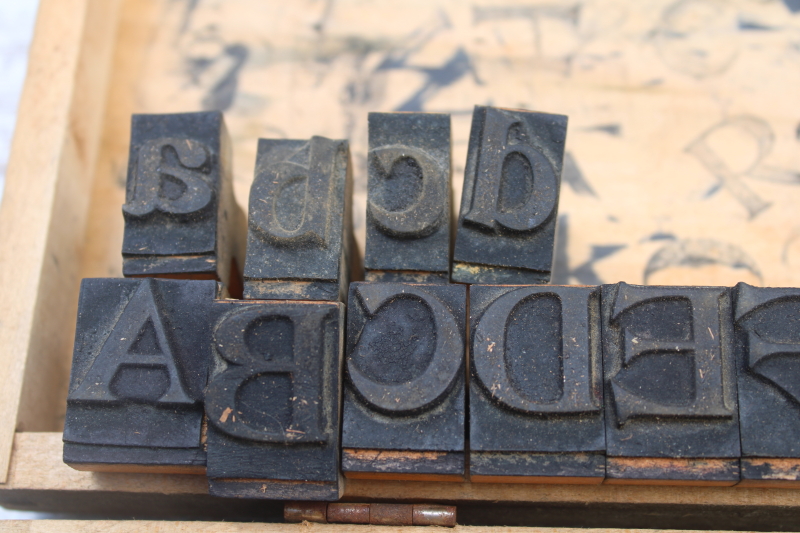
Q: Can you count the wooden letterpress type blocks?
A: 10